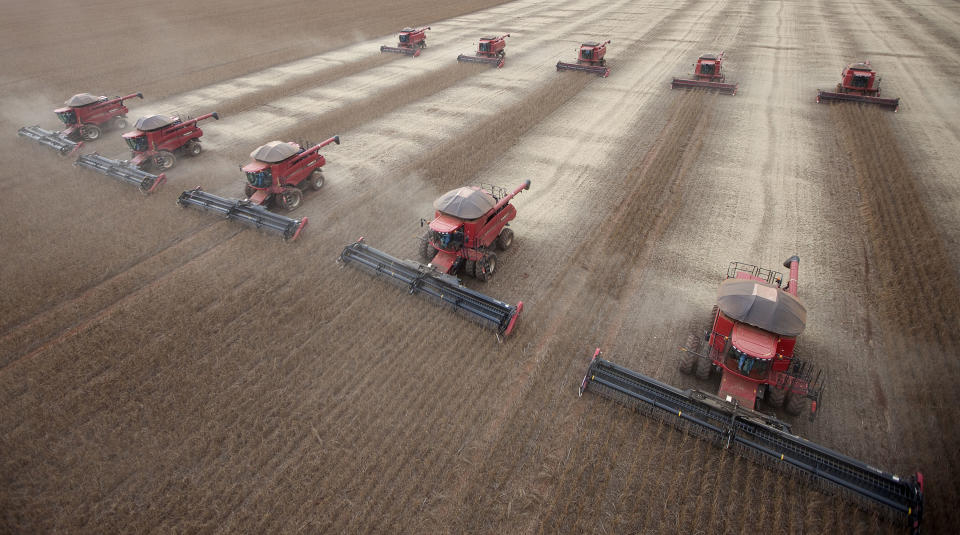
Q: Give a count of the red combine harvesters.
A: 10